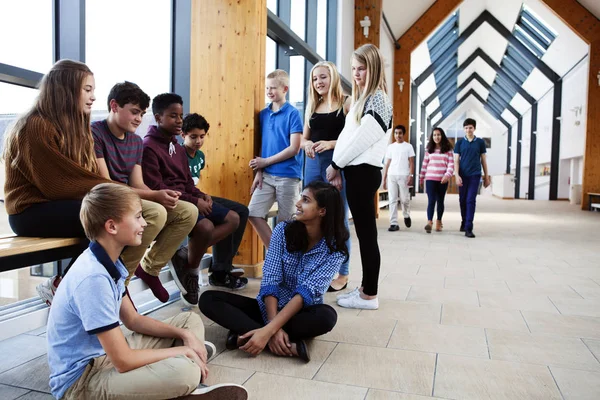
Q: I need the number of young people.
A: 12